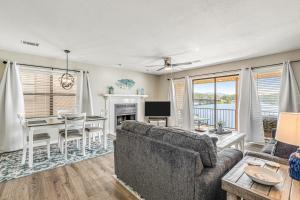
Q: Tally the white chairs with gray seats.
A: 4